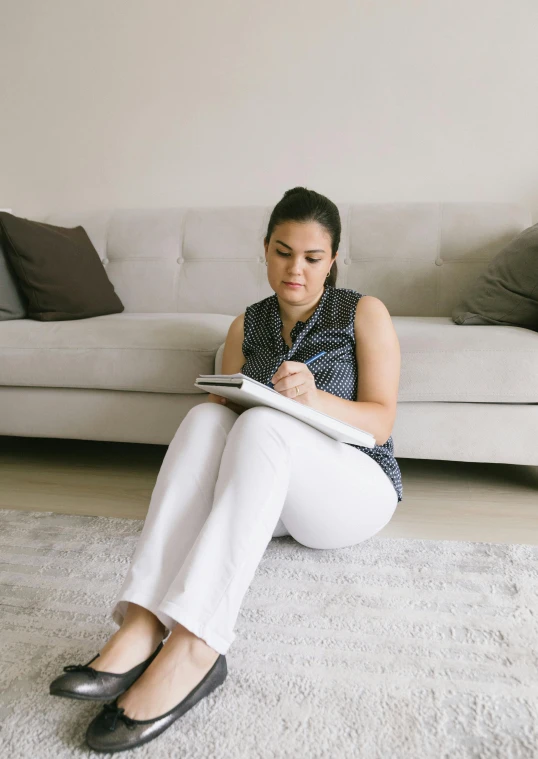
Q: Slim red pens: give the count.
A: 0